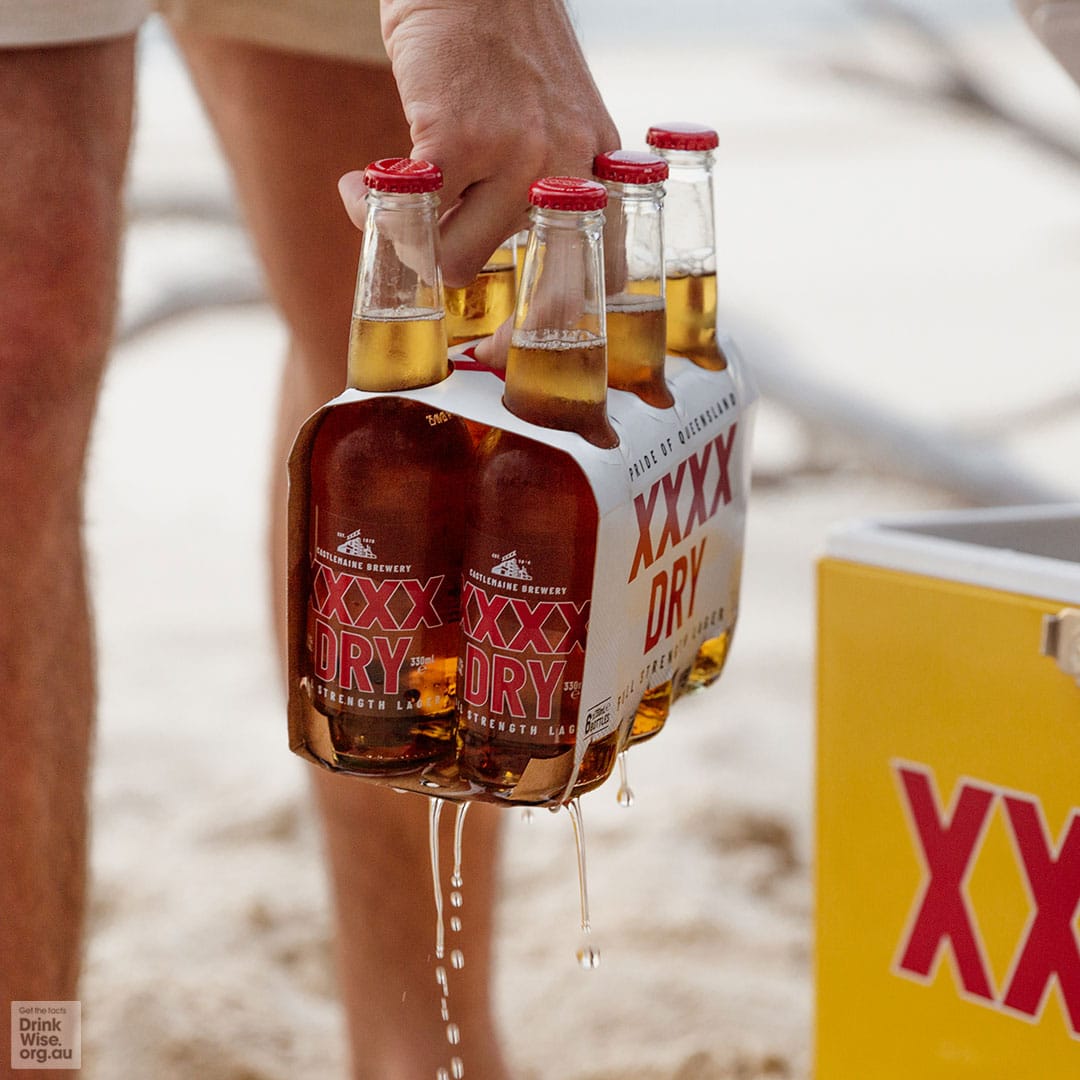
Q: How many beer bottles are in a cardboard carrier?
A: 6